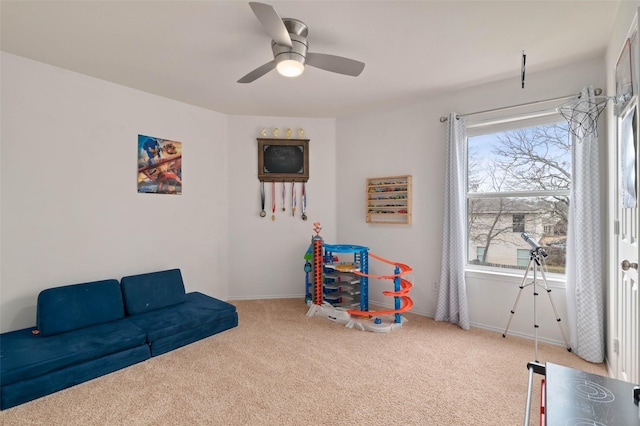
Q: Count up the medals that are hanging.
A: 5